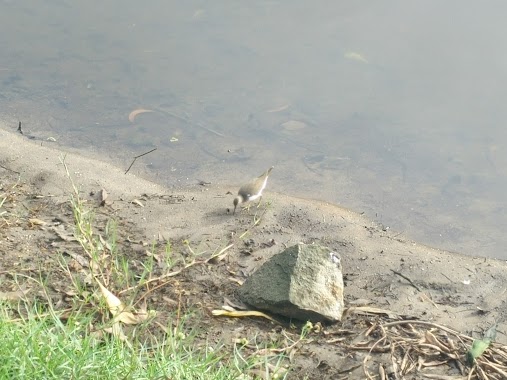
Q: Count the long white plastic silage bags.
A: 0